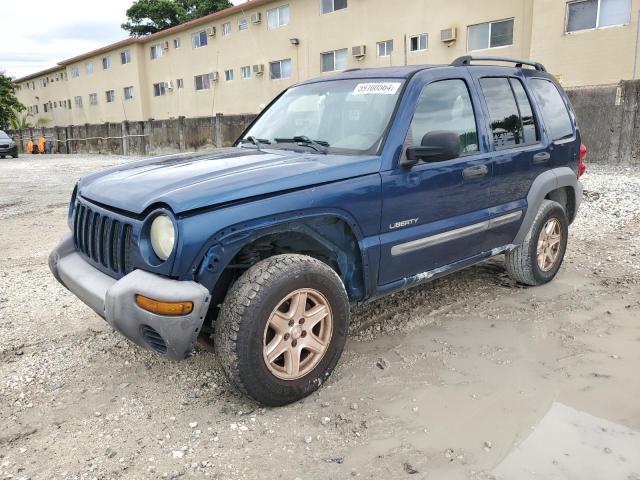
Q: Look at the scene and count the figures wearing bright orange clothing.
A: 2